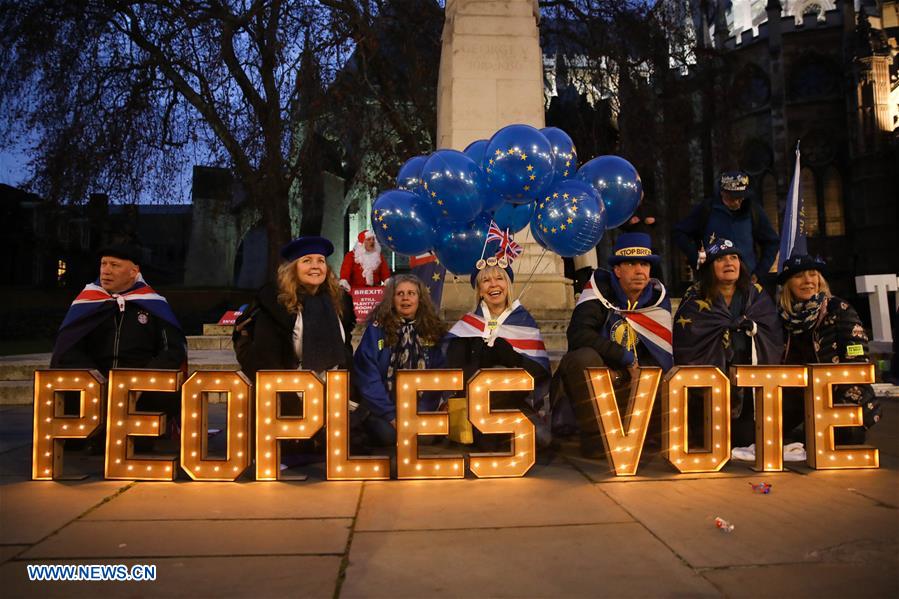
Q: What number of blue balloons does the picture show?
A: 10